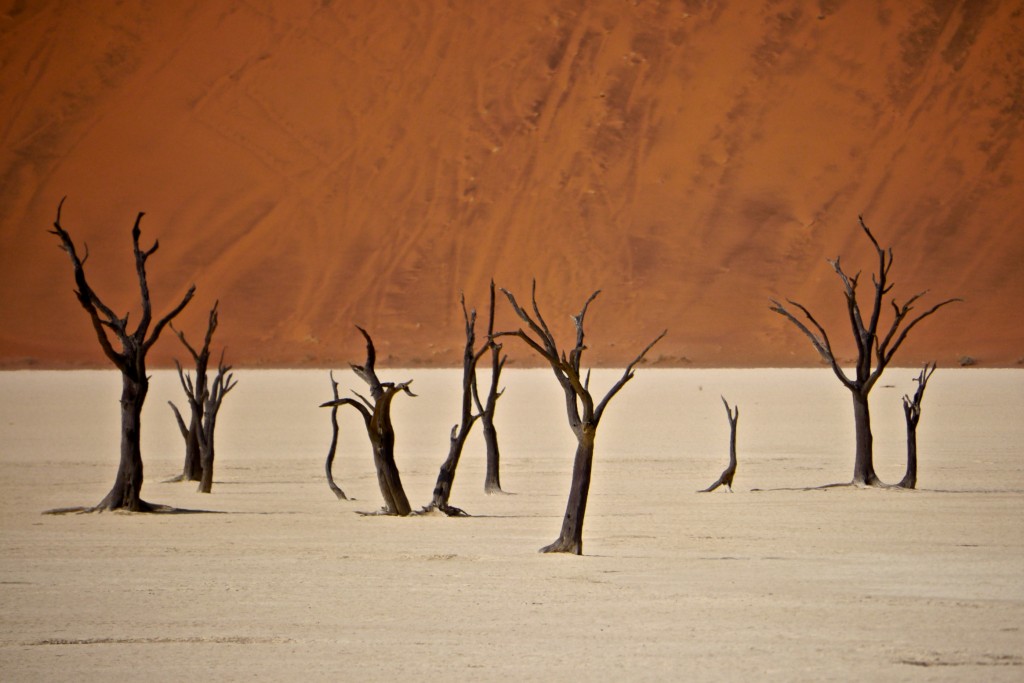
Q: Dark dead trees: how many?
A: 11